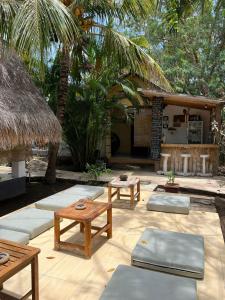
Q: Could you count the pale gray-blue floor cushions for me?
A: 7